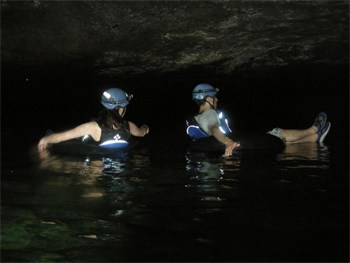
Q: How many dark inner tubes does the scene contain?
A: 2